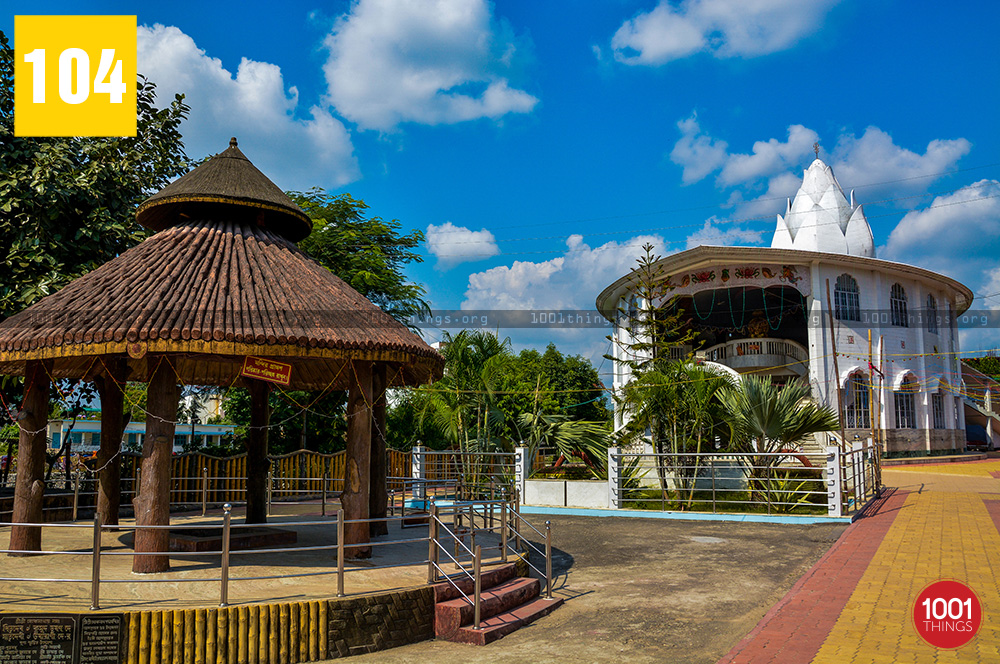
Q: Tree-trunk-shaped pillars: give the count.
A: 6